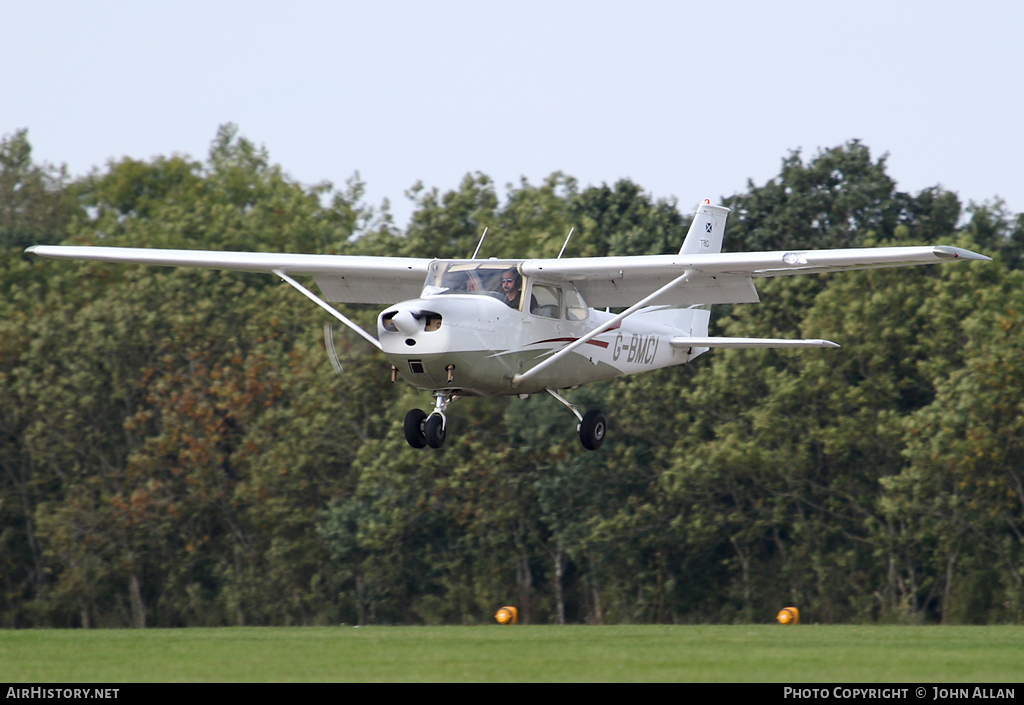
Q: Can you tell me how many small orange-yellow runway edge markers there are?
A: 2